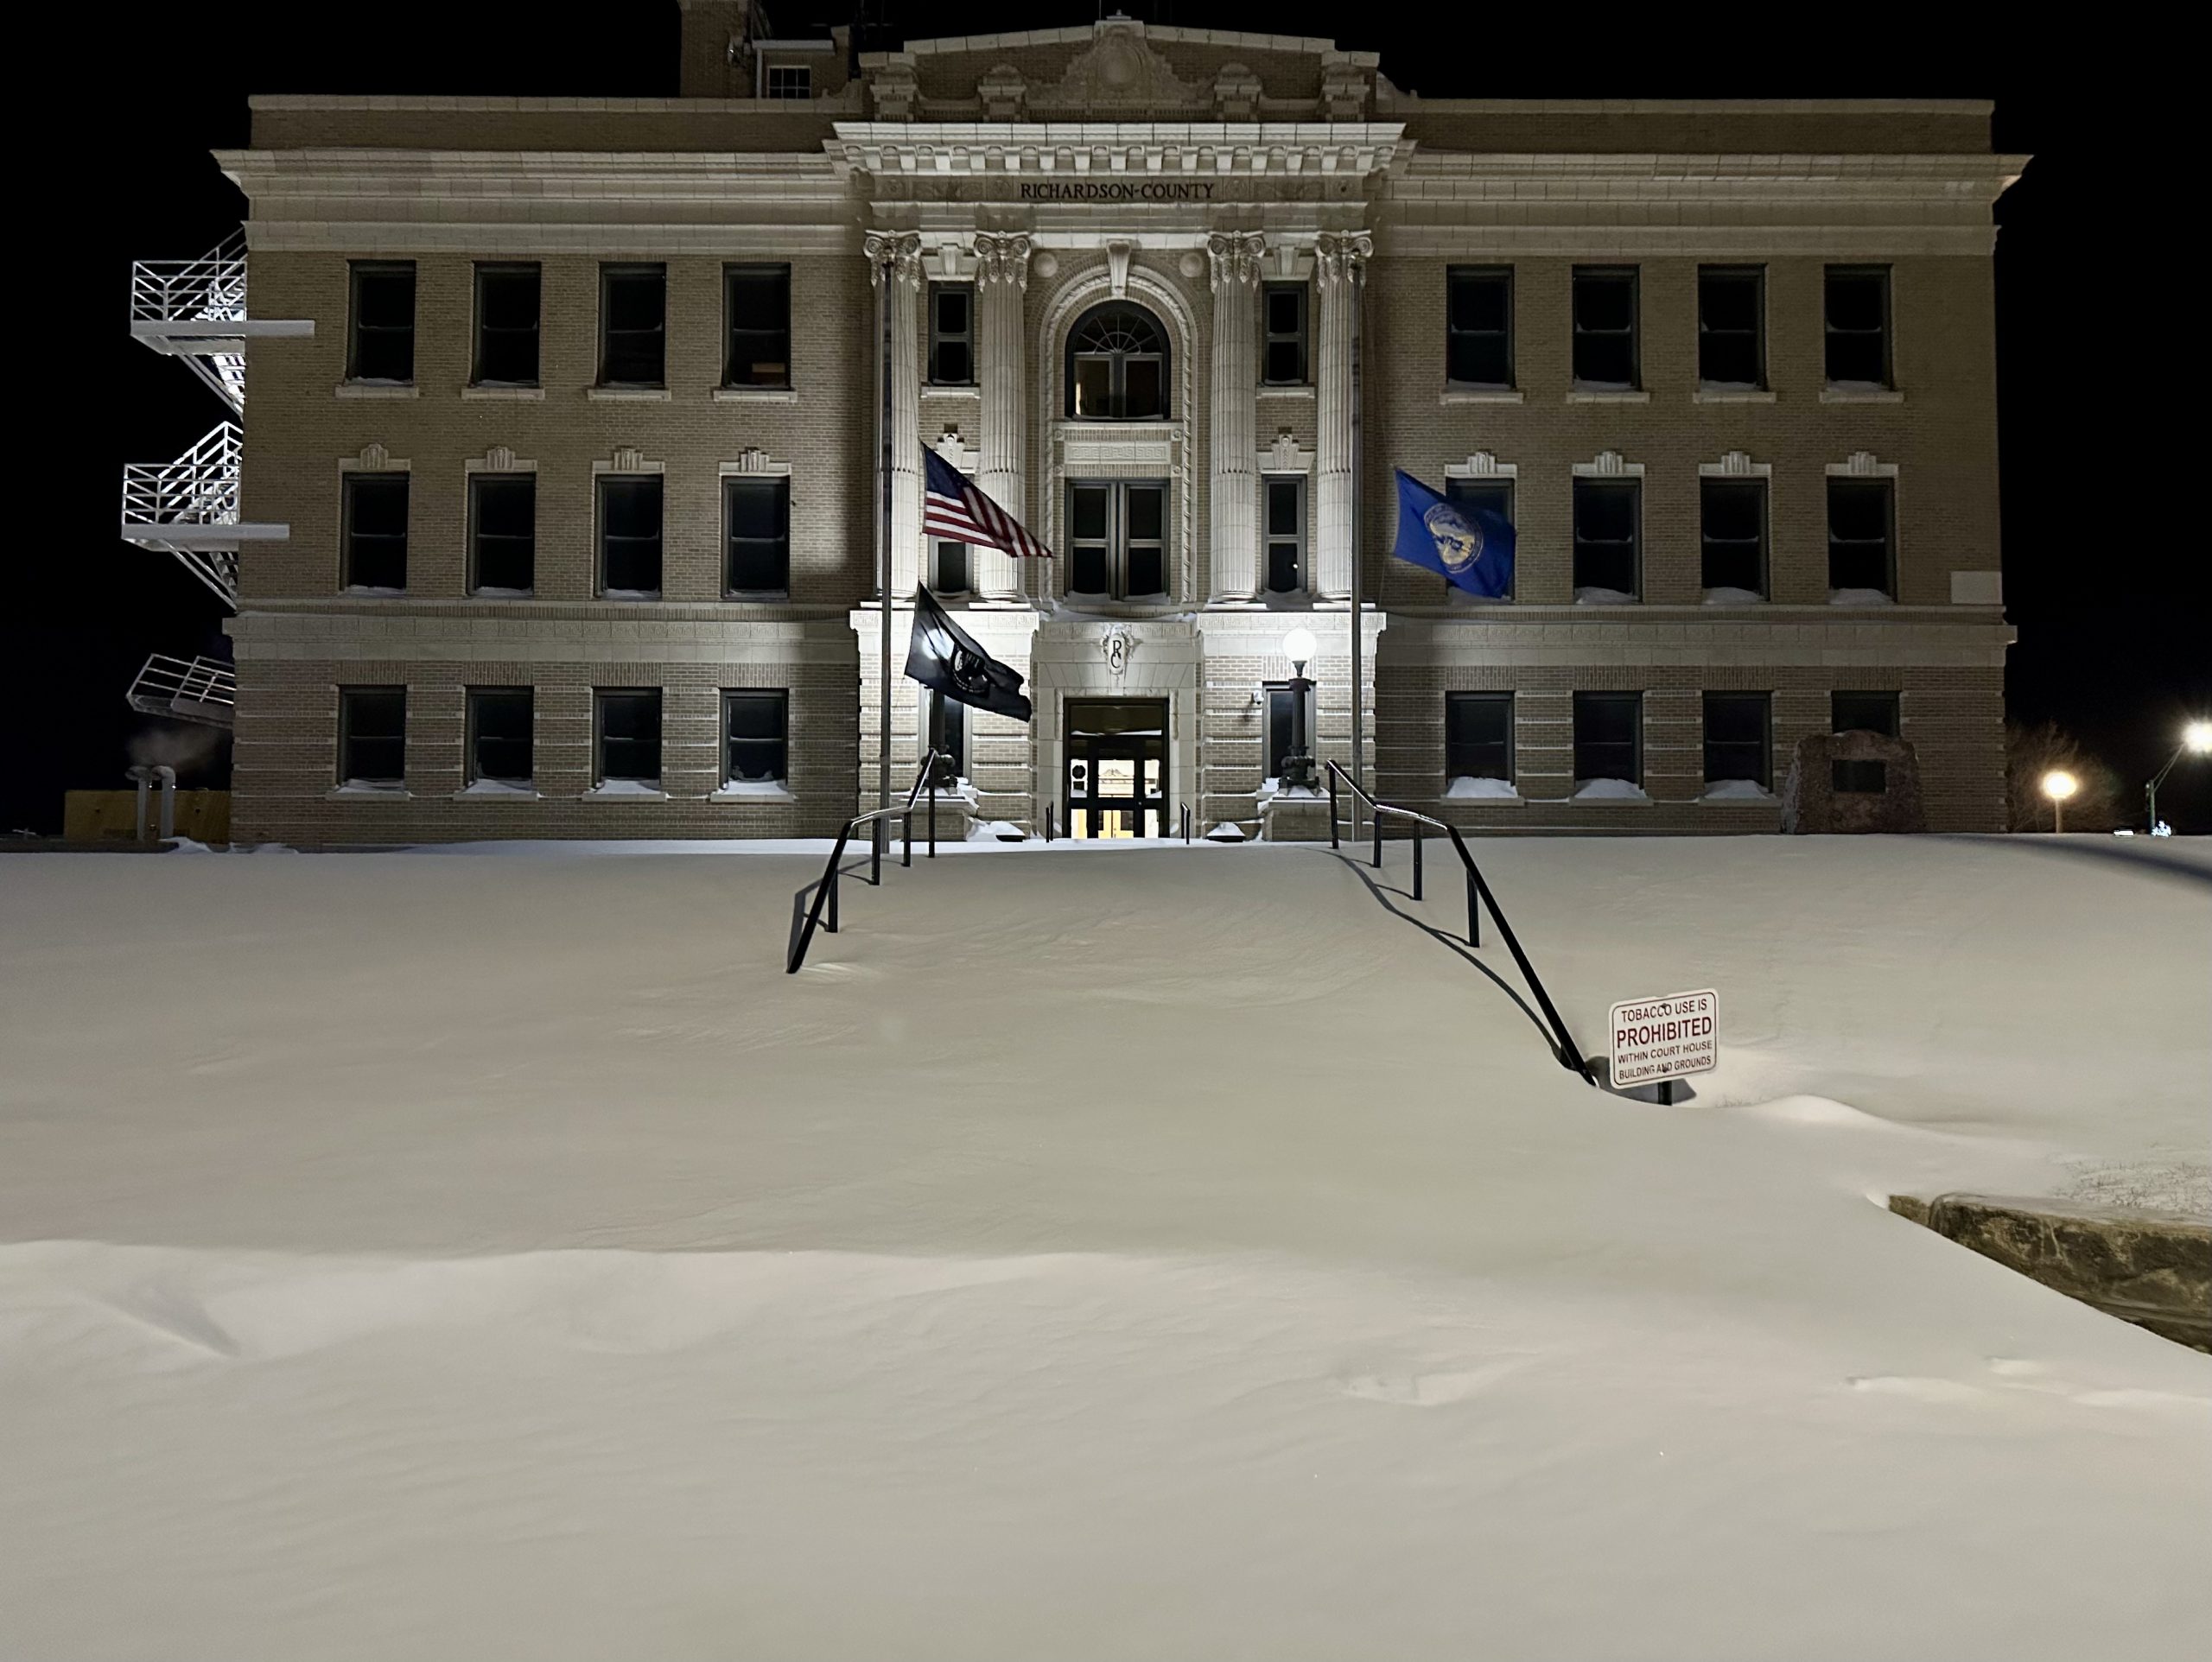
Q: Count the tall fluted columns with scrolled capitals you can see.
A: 4